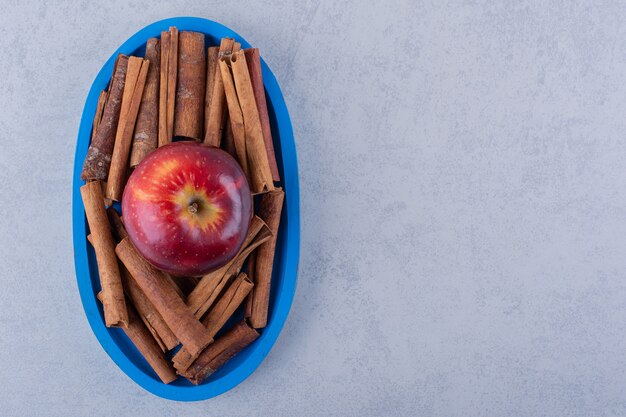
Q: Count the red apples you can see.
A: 1